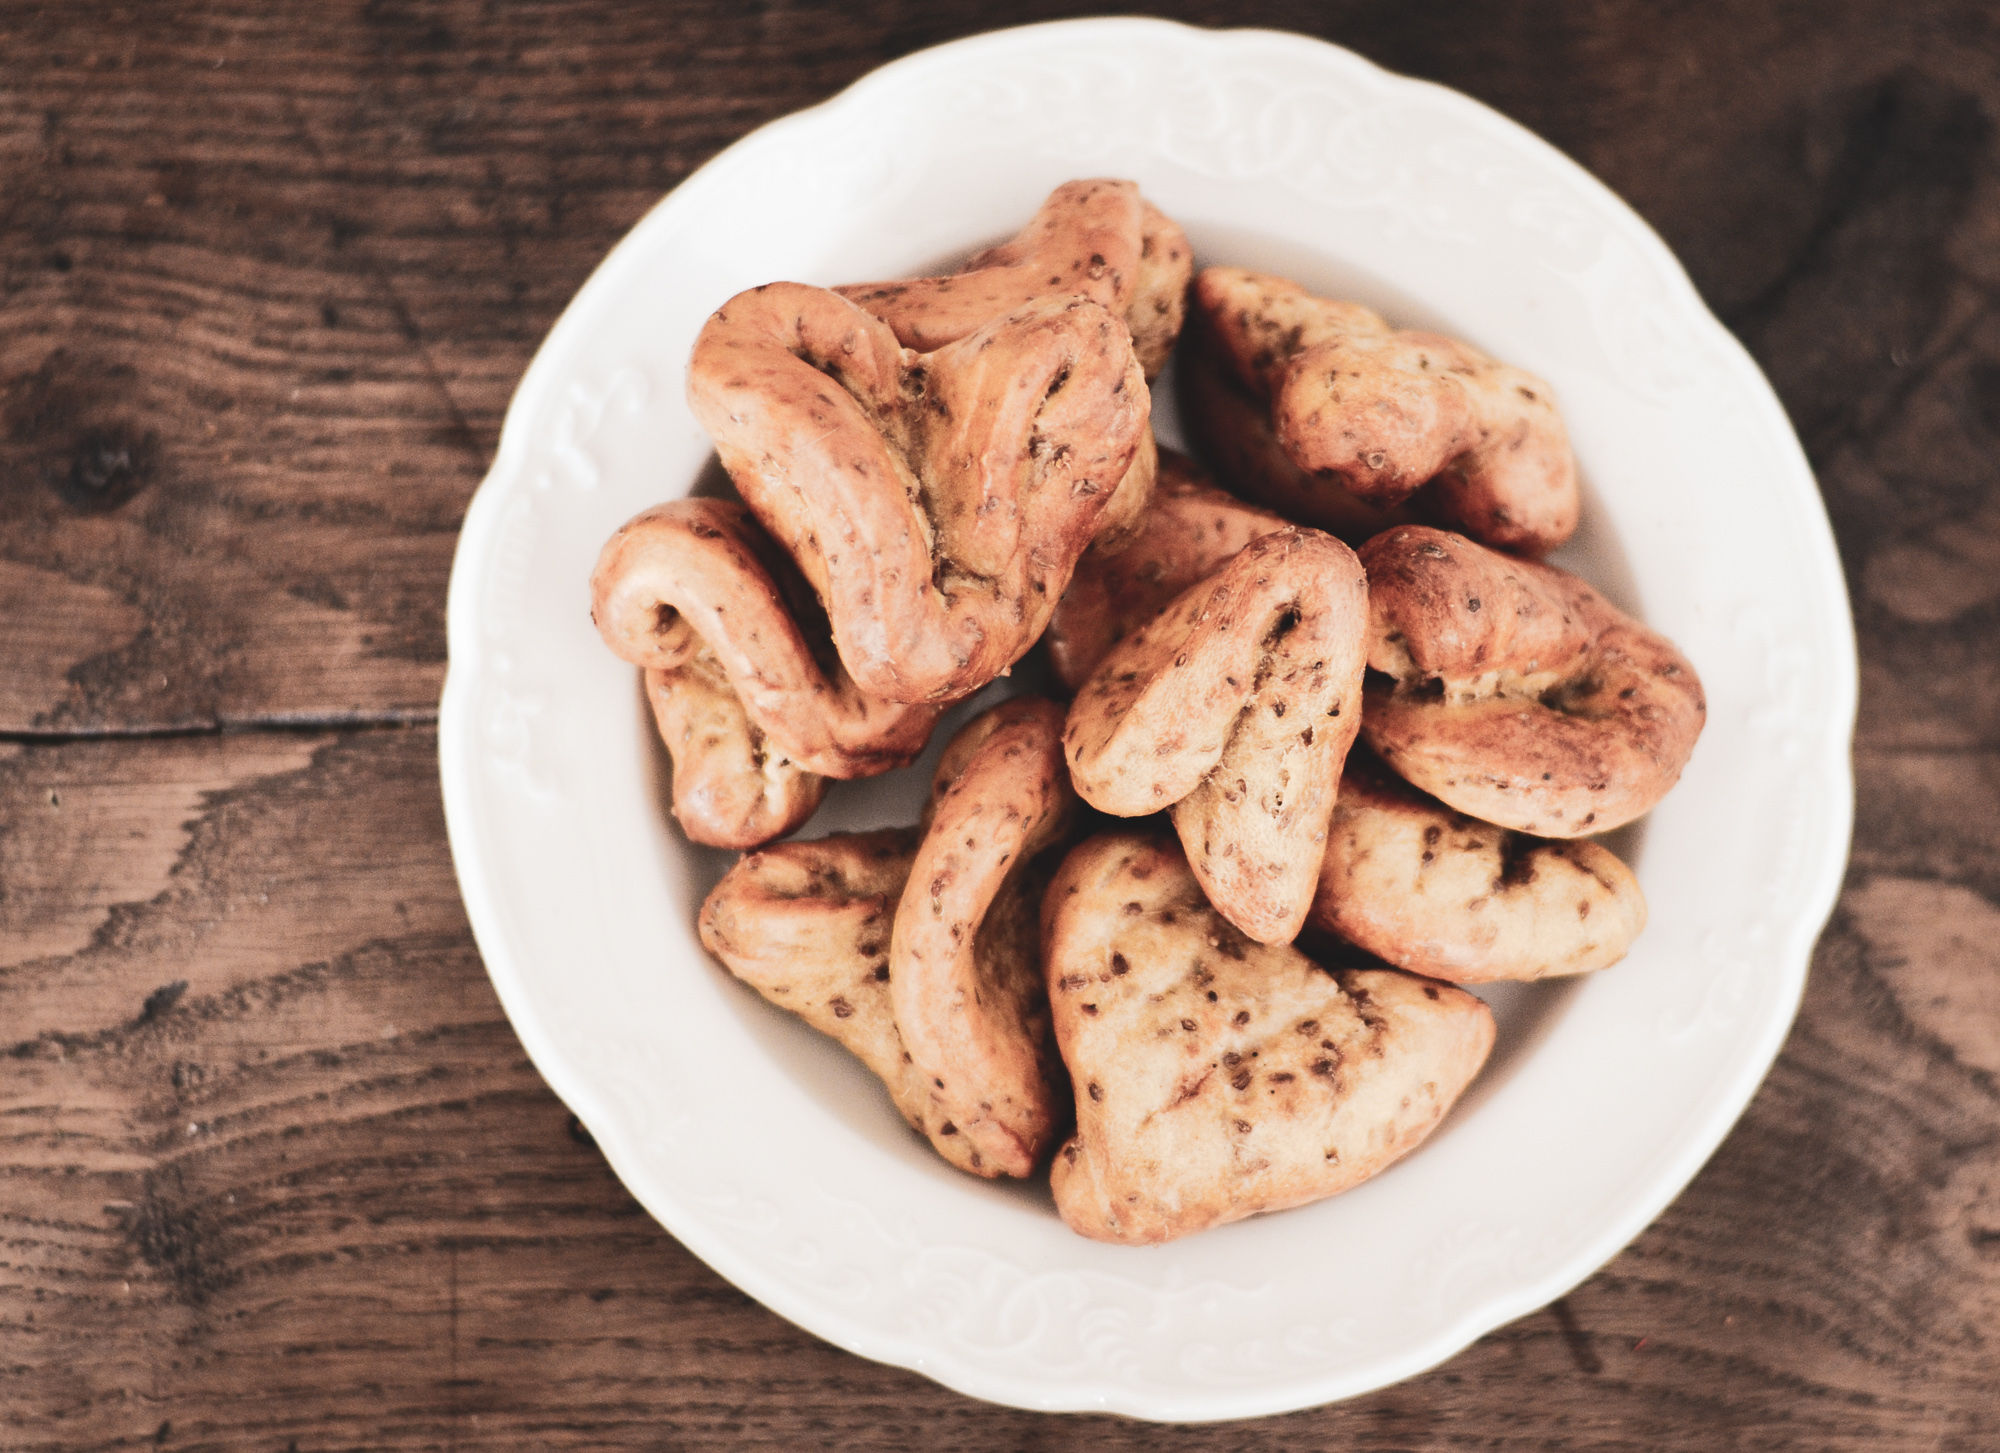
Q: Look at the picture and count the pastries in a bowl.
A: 10